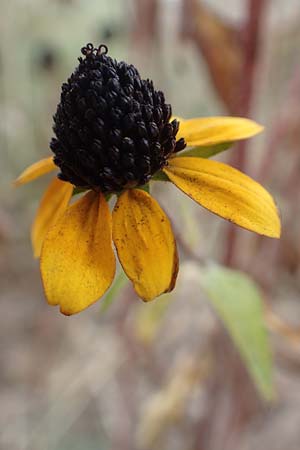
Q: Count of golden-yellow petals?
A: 6